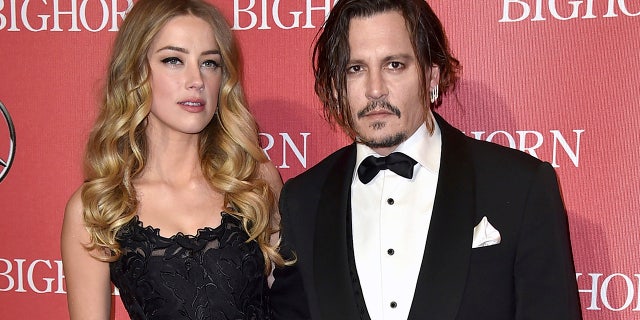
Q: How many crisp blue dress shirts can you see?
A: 0